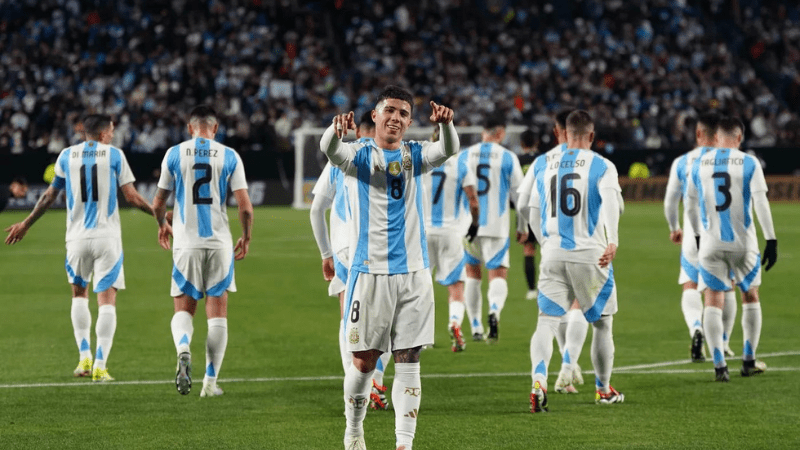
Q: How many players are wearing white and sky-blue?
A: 10